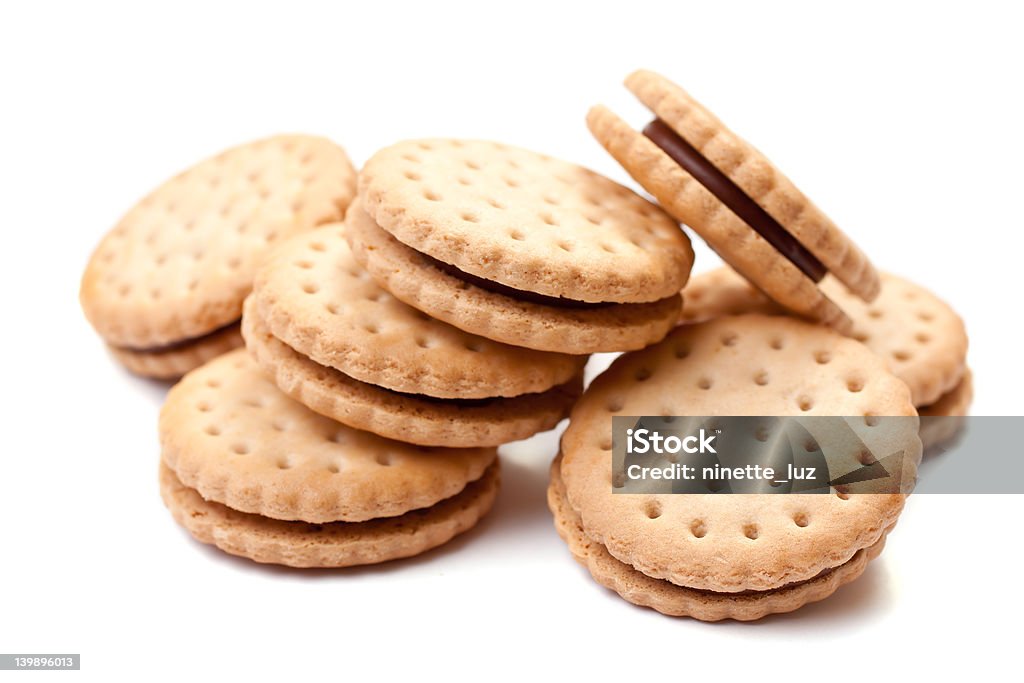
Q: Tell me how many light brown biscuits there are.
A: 7